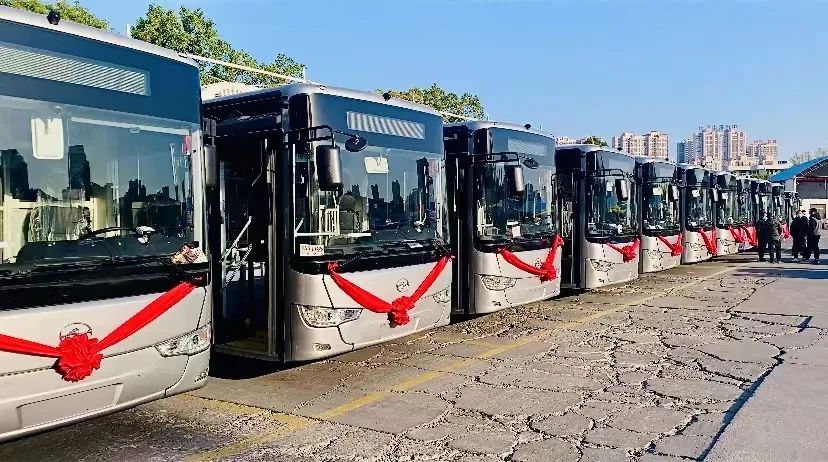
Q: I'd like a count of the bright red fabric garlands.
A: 9